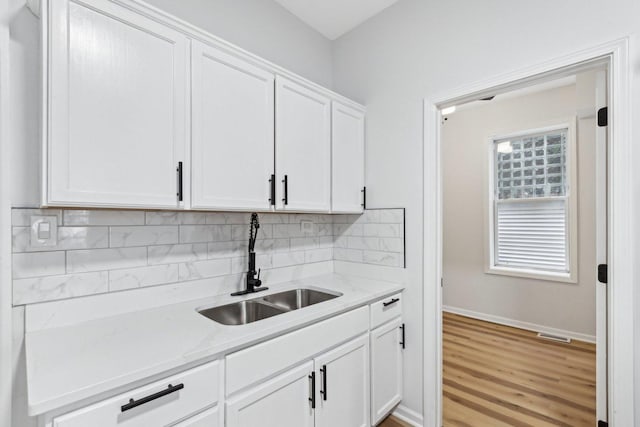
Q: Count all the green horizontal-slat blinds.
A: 0